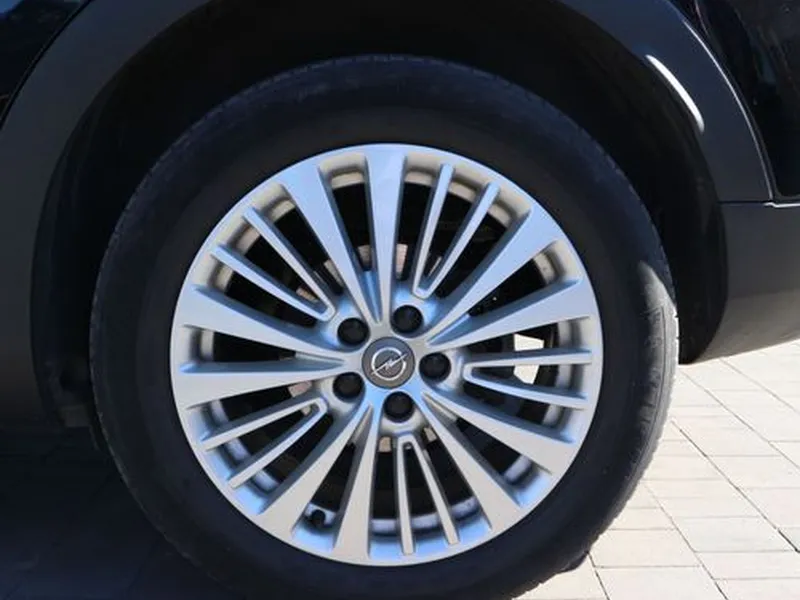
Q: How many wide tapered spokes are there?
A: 10